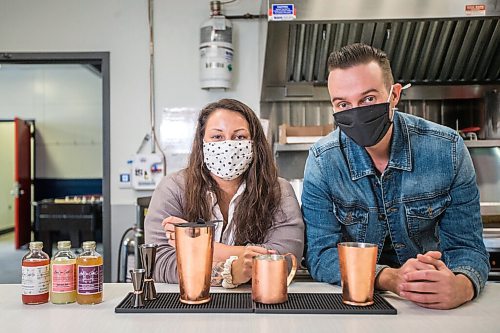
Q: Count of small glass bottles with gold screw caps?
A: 3